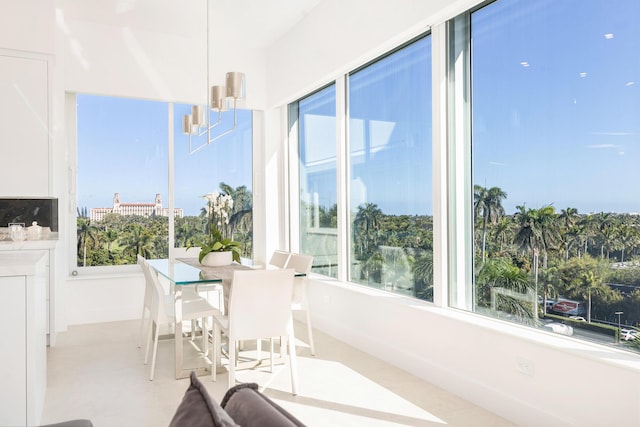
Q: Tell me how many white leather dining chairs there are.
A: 6